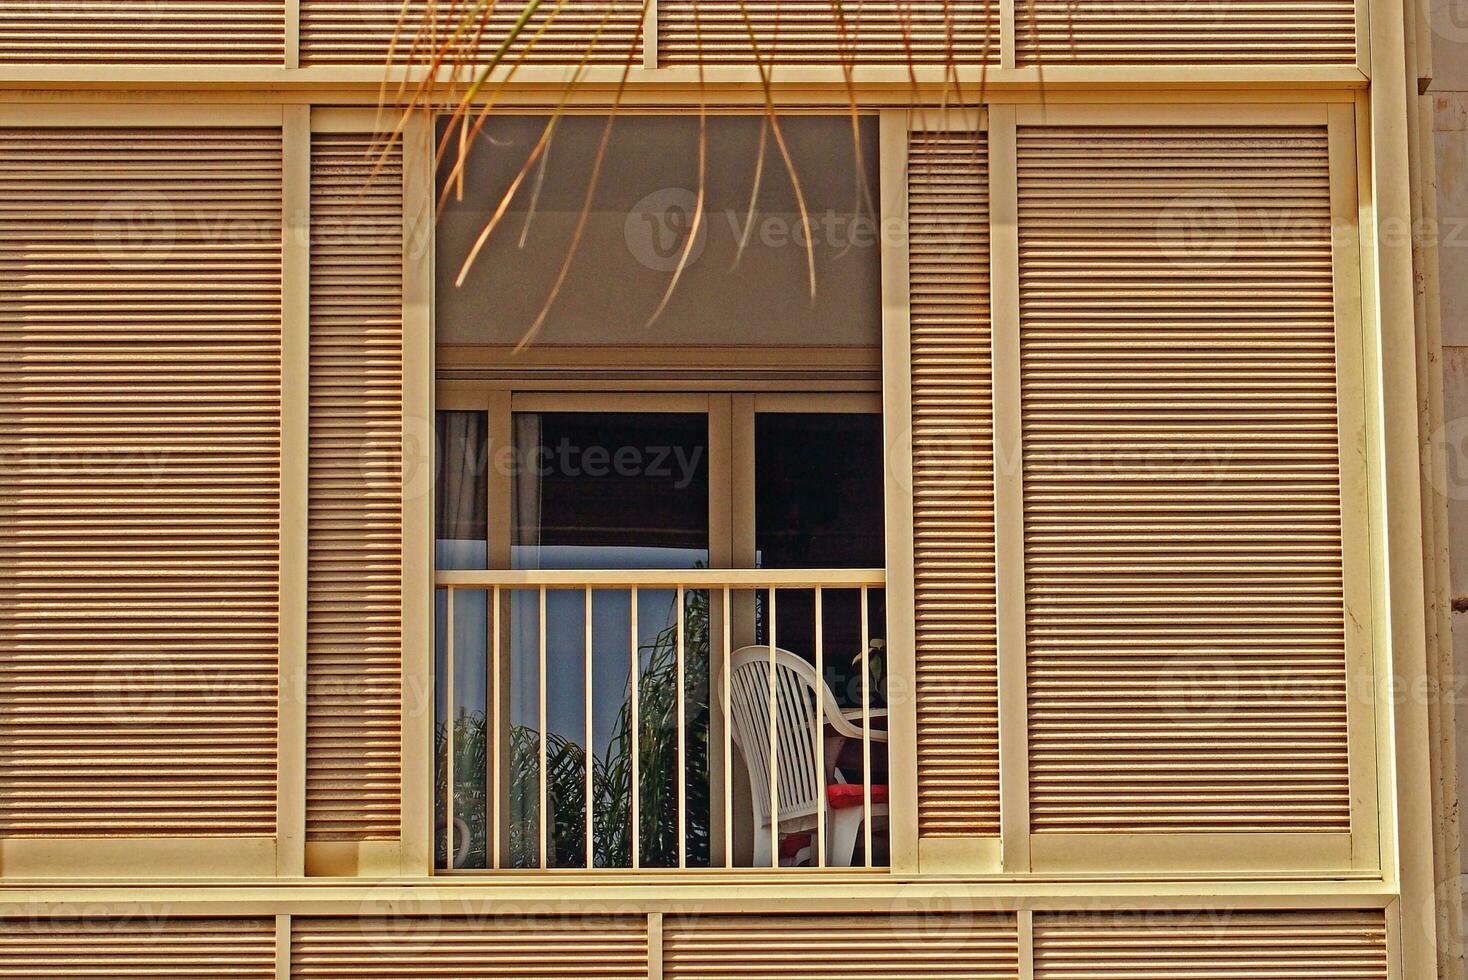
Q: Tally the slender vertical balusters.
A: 10